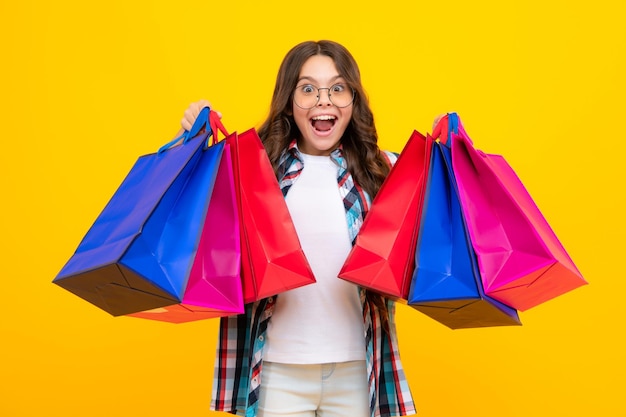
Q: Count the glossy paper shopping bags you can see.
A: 6